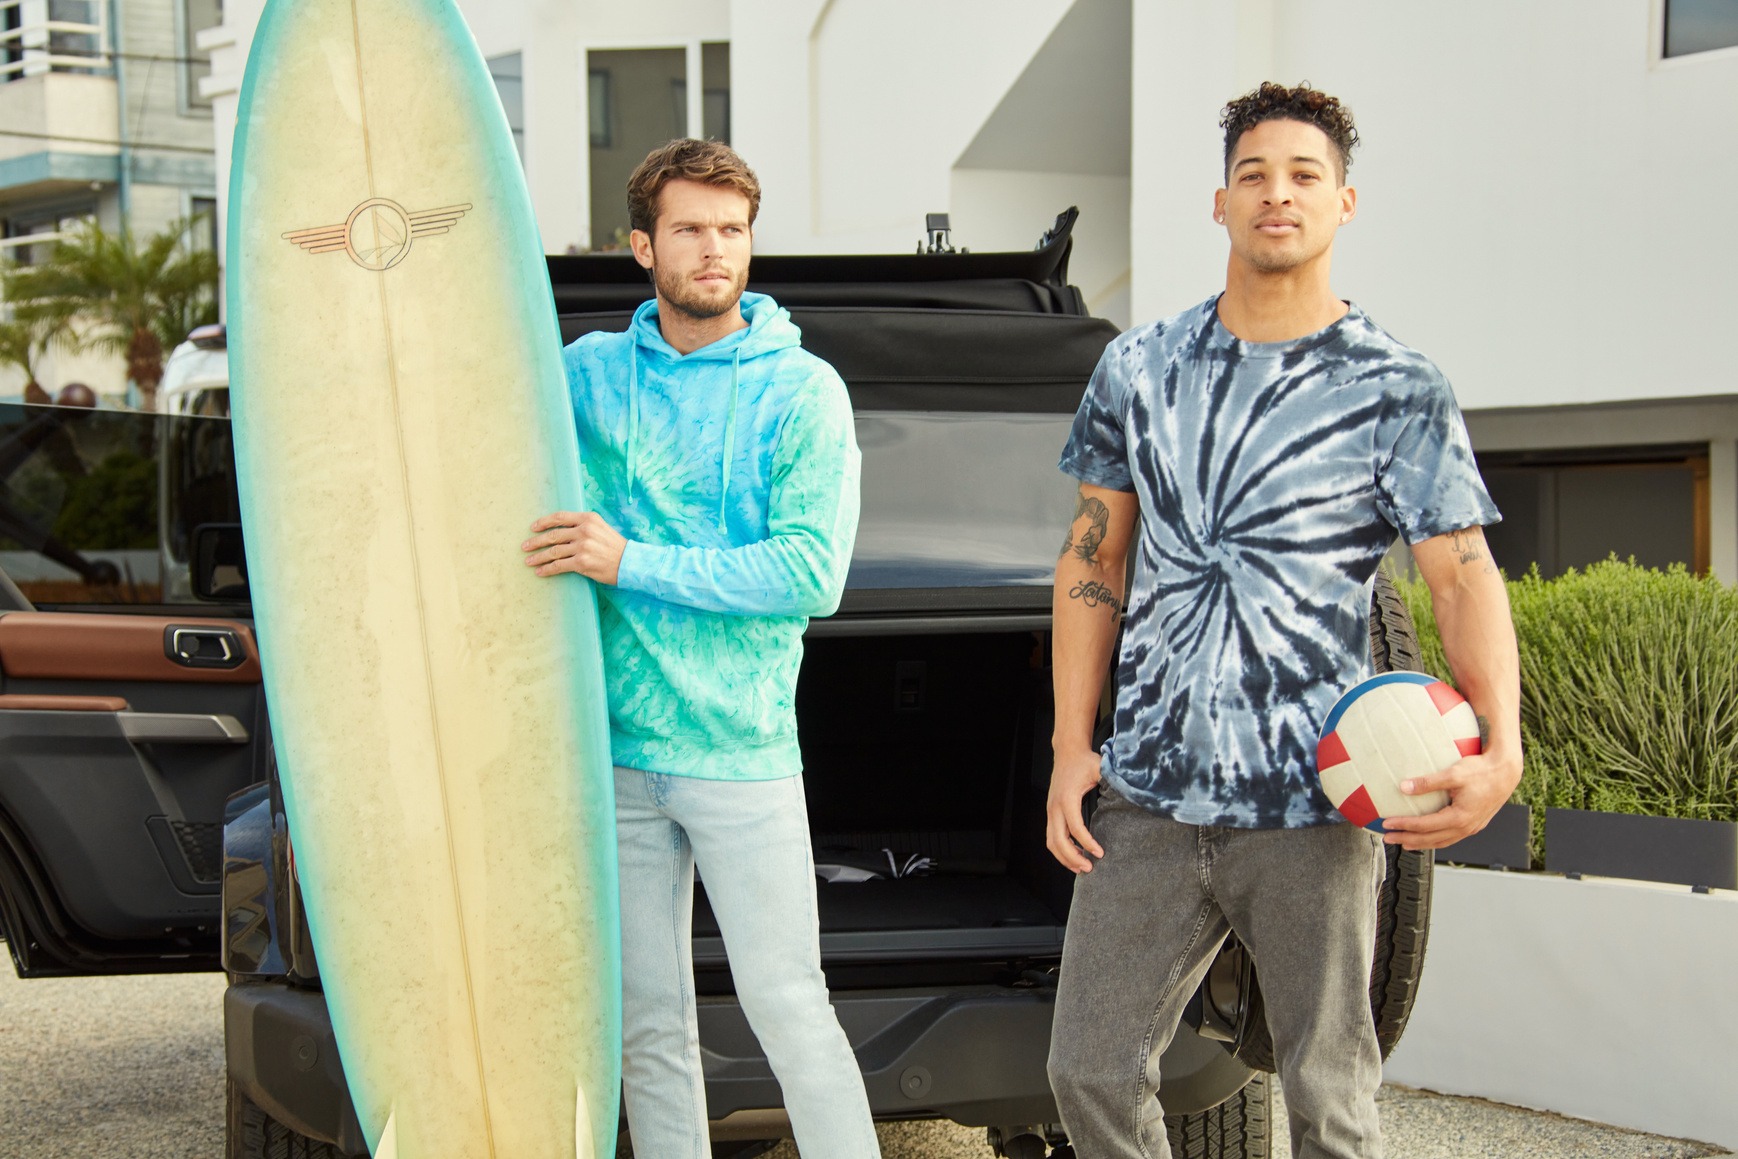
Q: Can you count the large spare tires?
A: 1